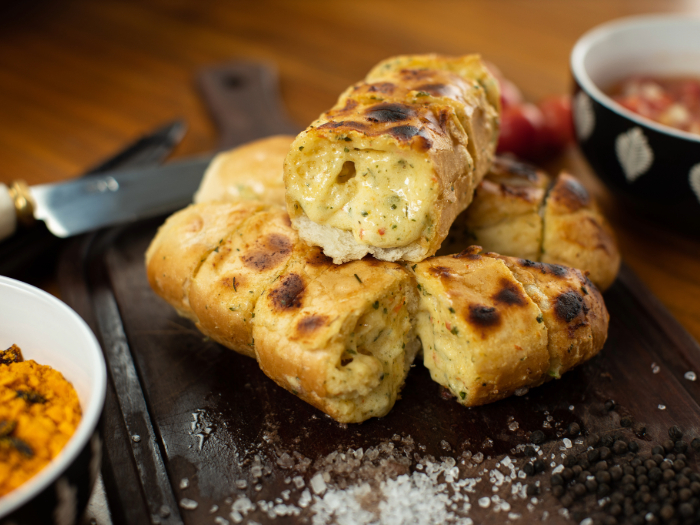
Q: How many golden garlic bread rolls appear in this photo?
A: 5